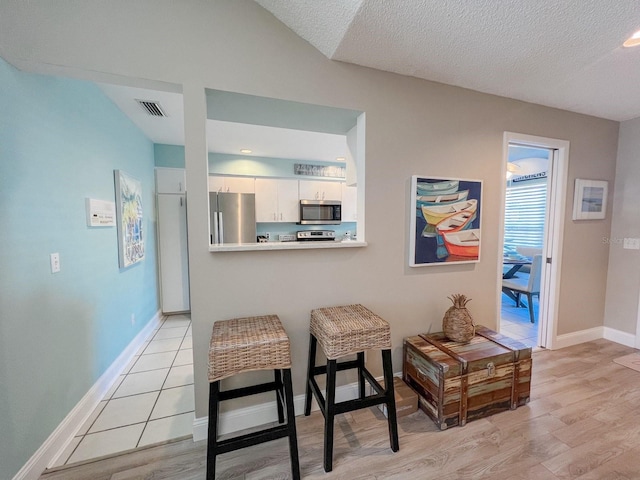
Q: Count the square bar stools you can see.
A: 2